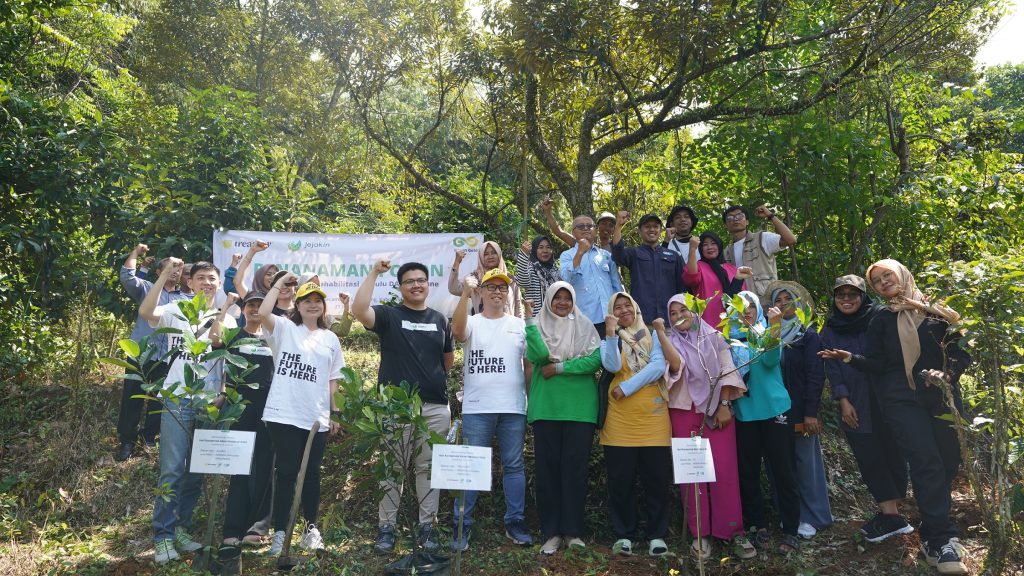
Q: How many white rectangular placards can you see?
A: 3